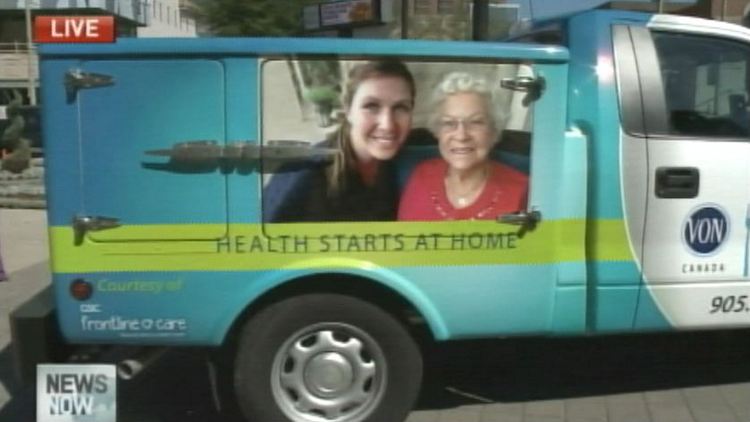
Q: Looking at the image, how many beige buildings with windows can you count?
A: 1